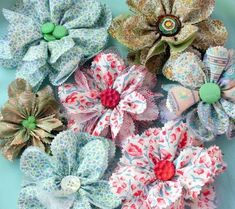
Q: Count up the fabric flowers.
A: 7